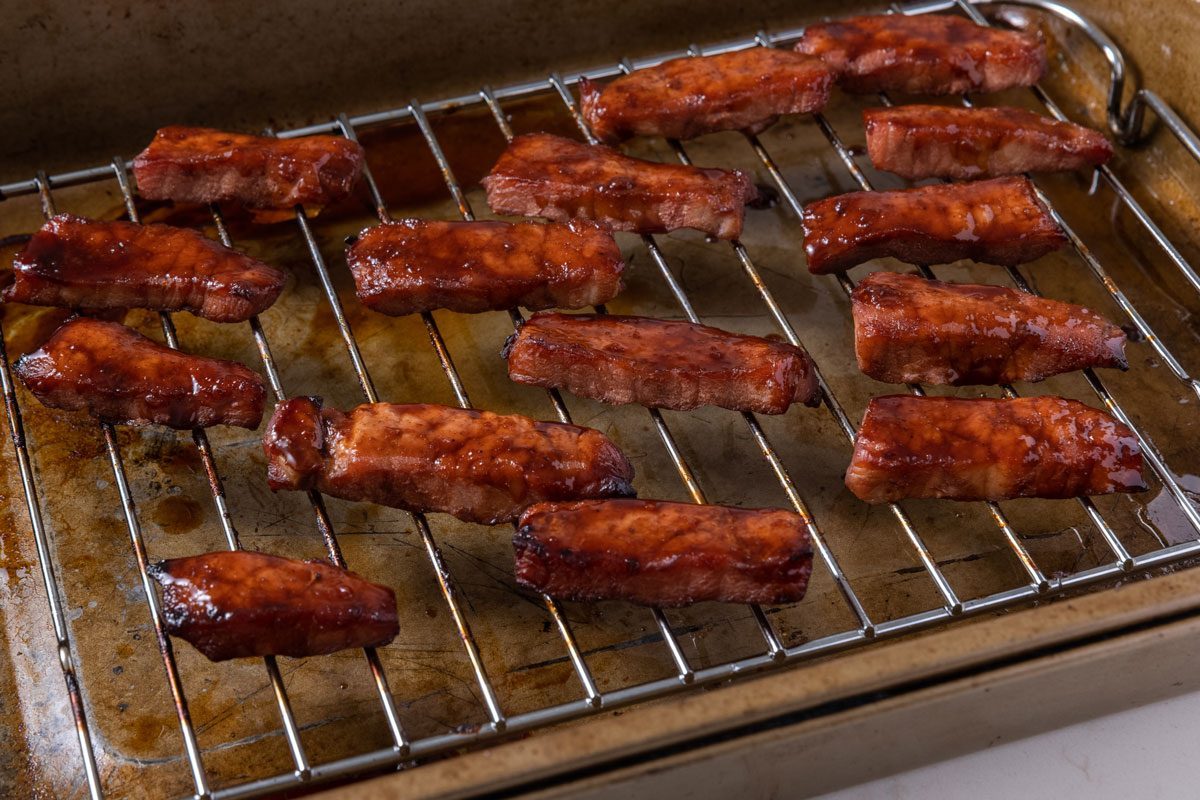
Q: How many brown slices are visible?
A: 15